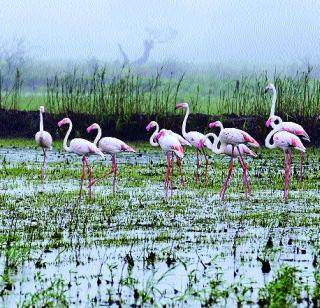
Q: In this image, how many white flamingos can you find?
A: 10